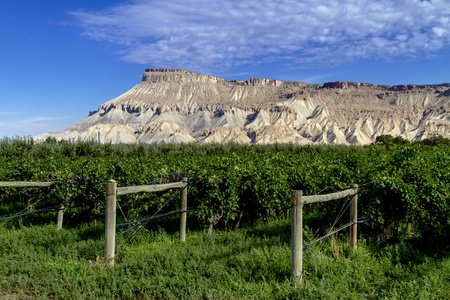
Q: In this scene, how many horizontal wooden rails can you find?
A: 3